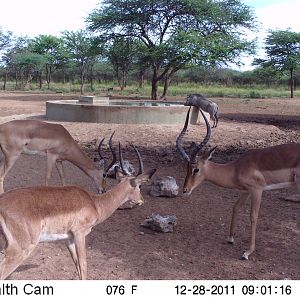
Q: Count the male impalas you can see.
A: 3